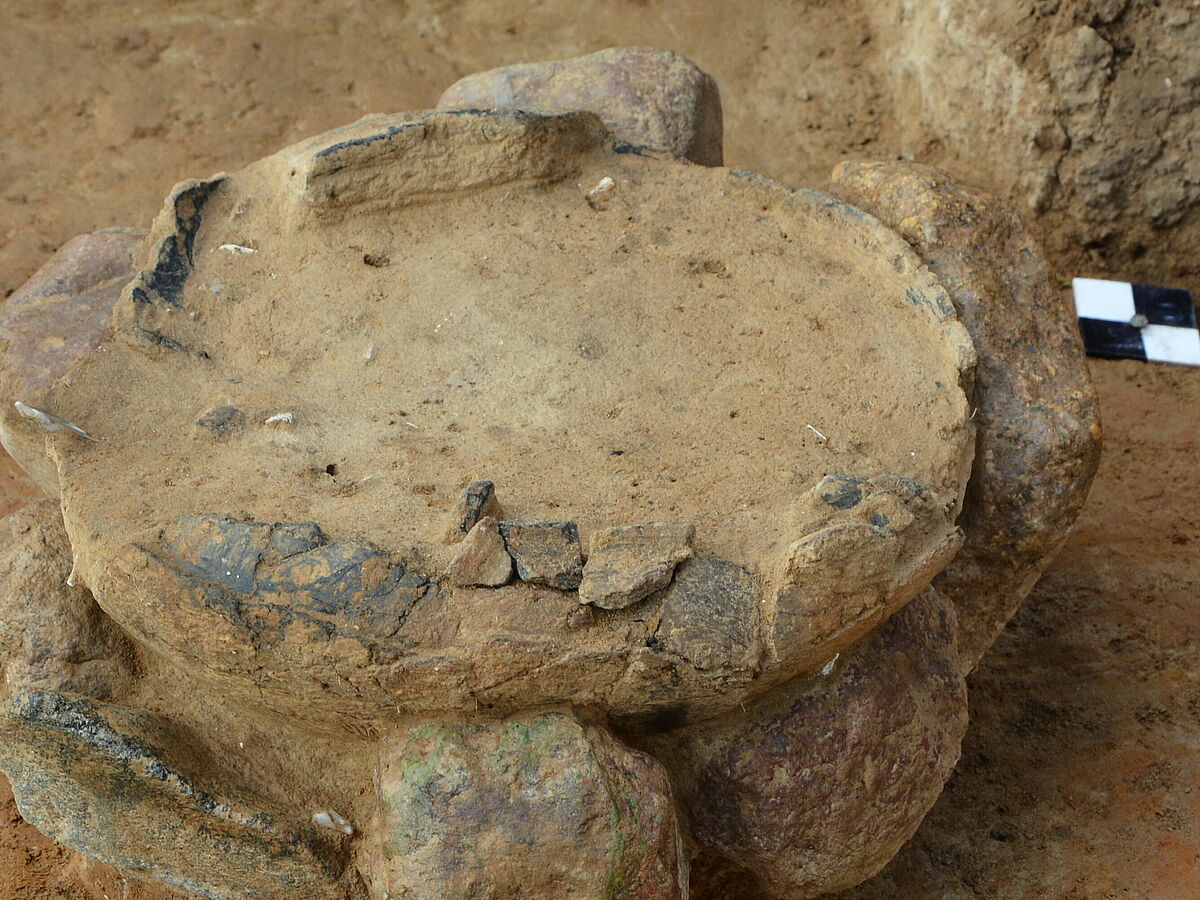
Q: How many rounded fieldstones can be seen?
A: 7